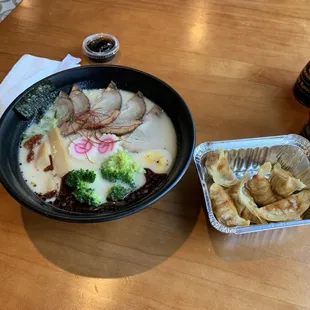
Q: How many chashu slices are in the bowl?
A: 5